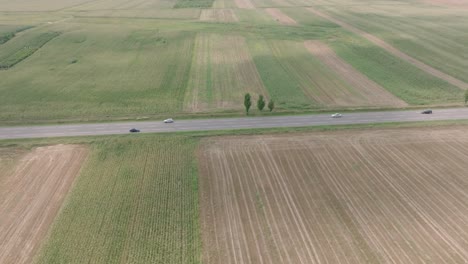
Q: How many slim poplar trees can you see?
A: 3